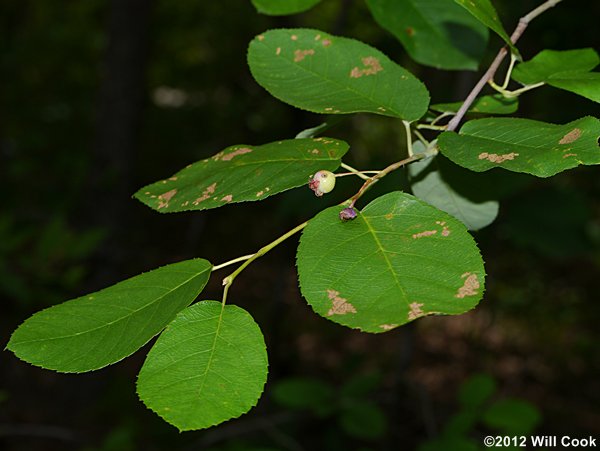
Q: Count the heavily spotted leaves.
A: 4